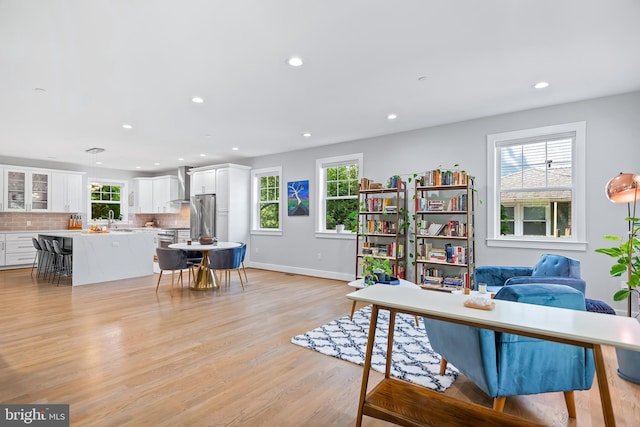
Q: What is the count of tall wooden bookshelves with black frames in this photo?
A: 2